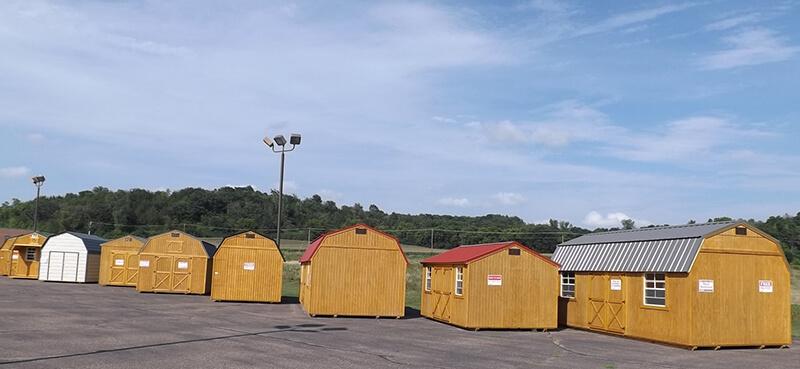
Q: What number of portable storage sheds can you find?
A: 9